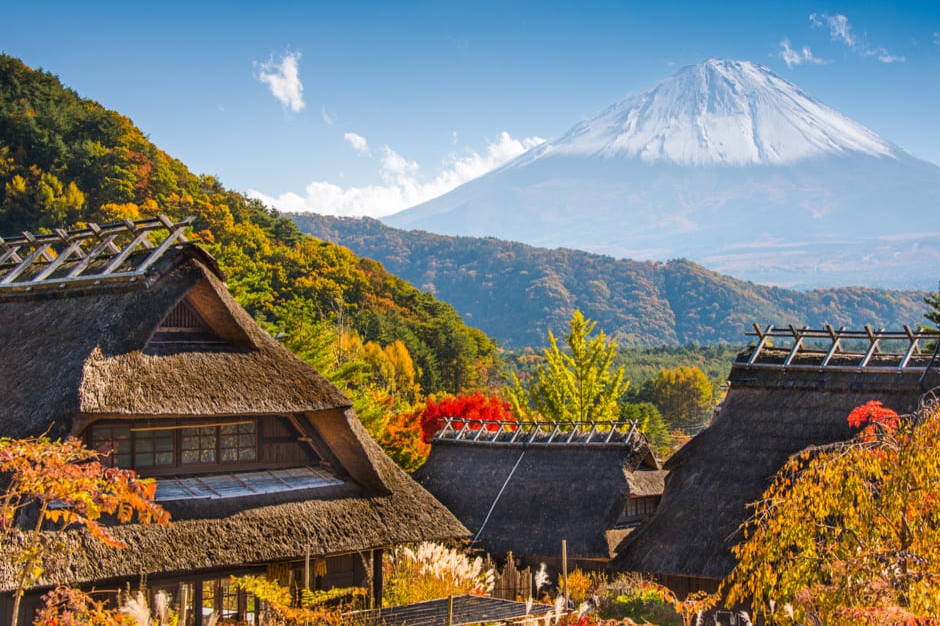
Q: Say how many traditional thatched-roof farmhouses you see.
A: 3